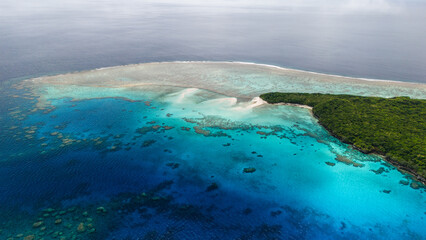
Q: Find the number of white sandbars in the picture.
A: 3